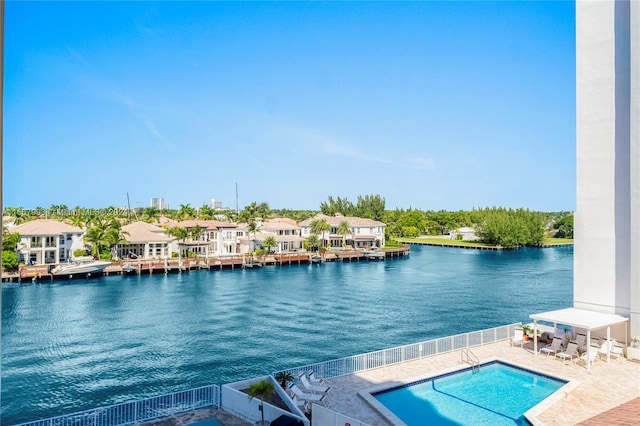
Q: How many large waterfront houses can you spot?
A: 5